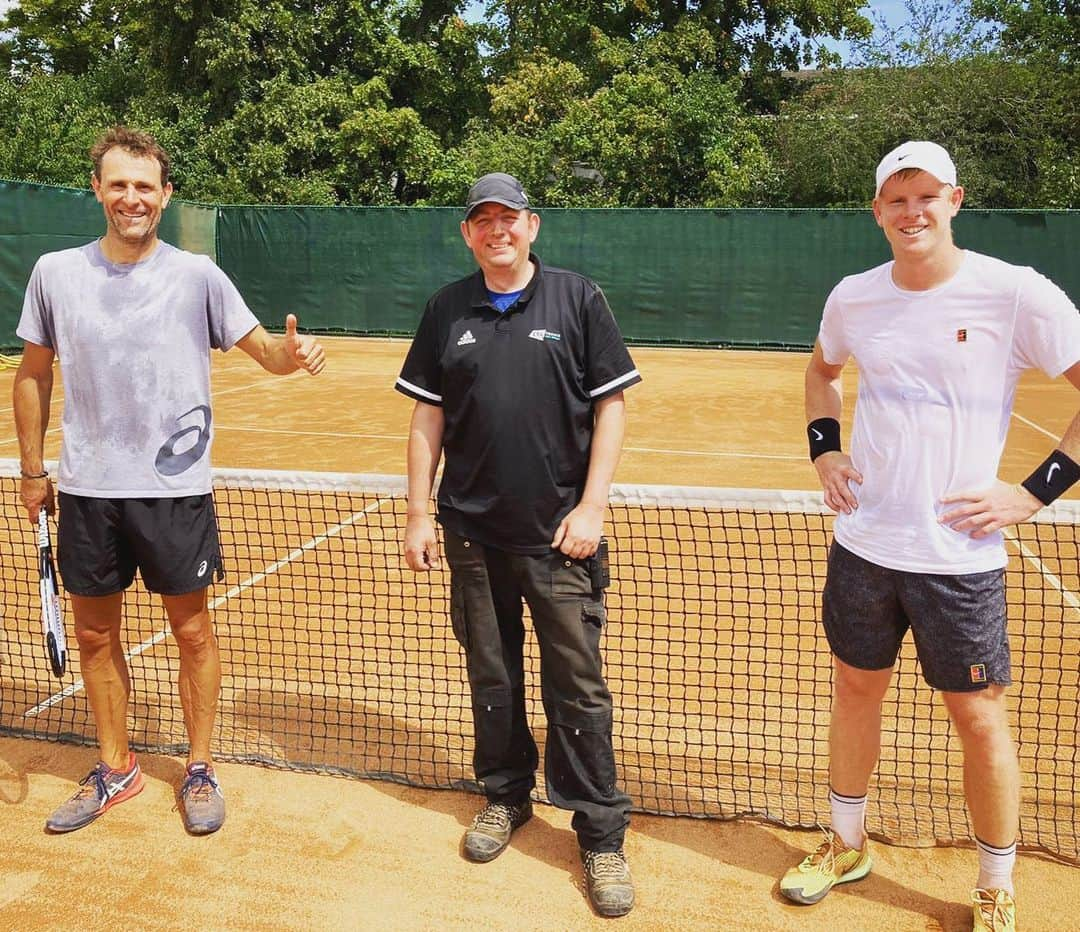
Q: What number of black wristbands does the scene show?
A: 2